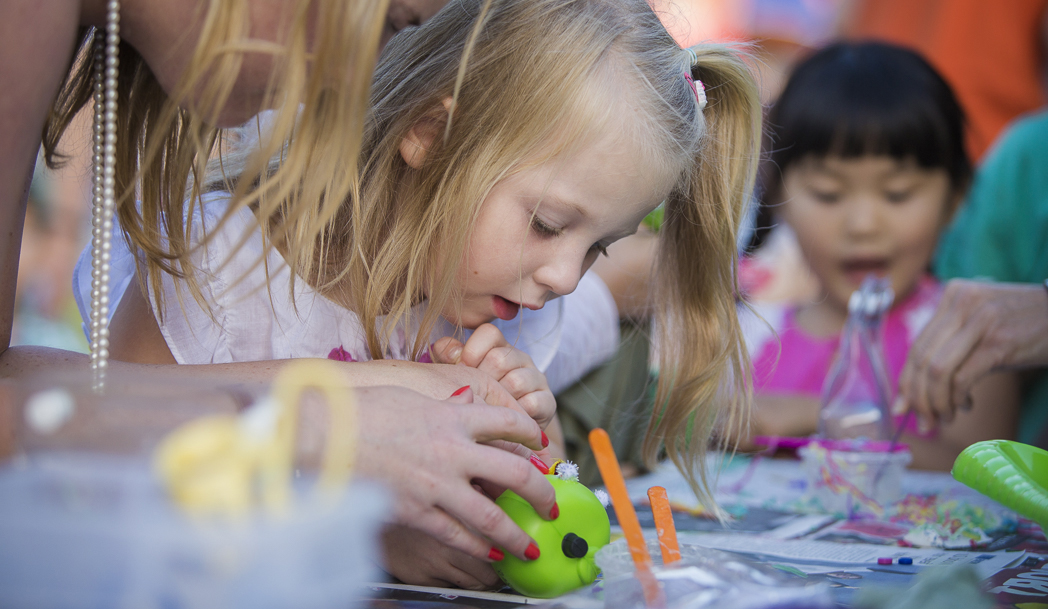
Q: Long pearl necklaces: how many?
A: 1